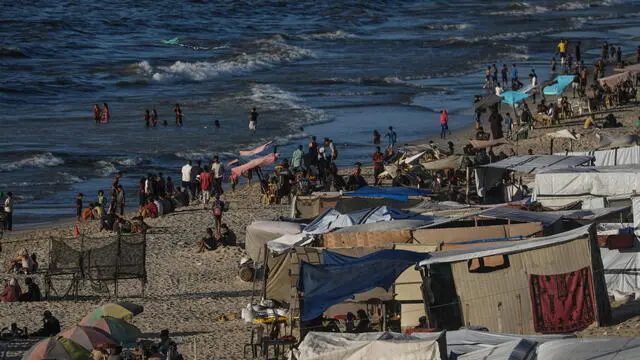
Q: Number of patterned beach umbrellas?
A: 4